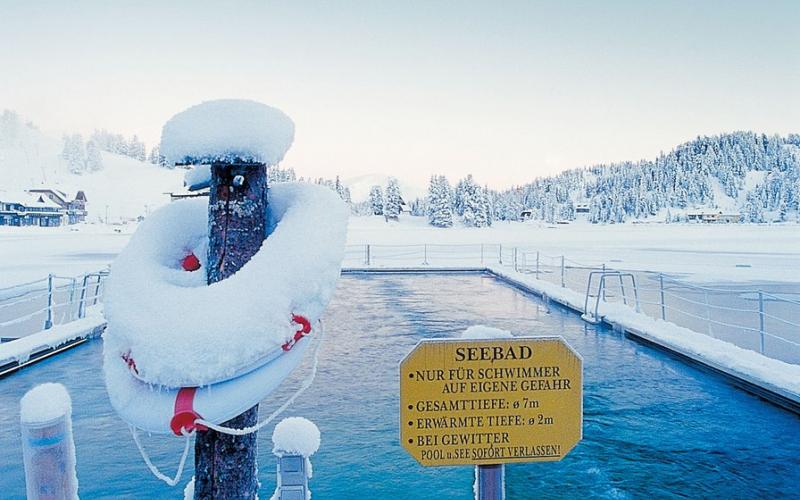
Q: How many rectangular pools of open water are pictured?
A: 1